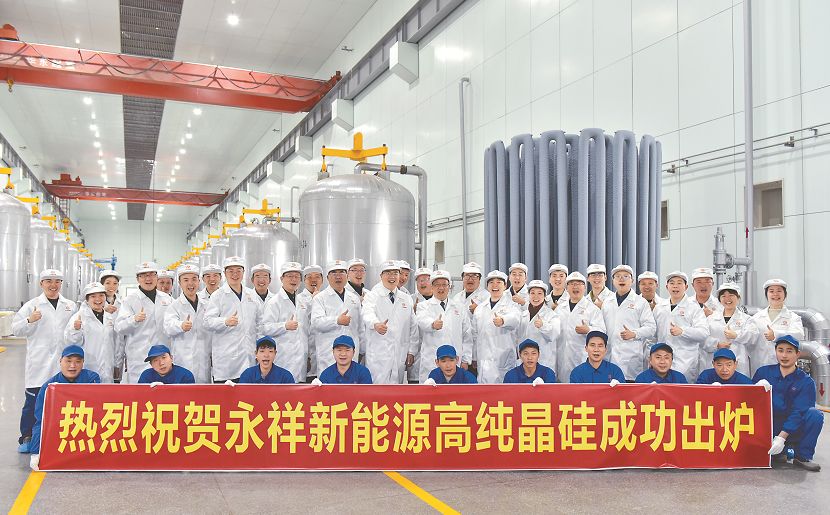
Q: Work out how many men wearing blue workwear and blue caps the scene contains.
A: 10